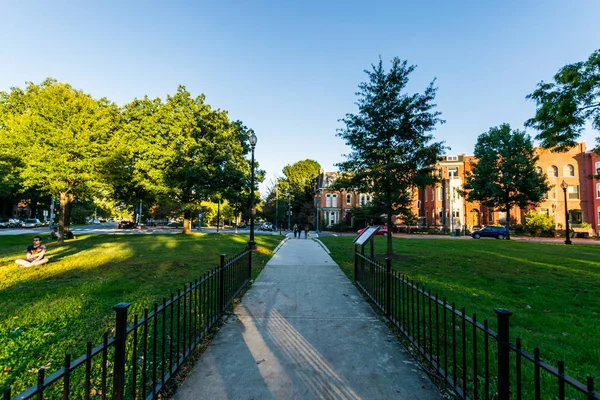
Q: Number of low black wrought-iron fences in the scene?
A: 2